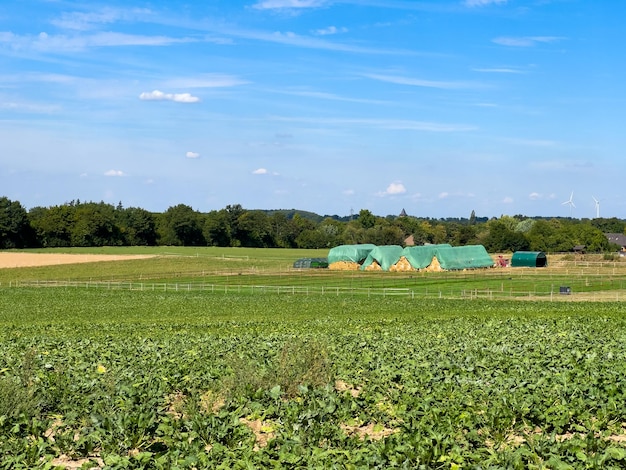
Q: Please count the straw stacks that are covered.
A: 4